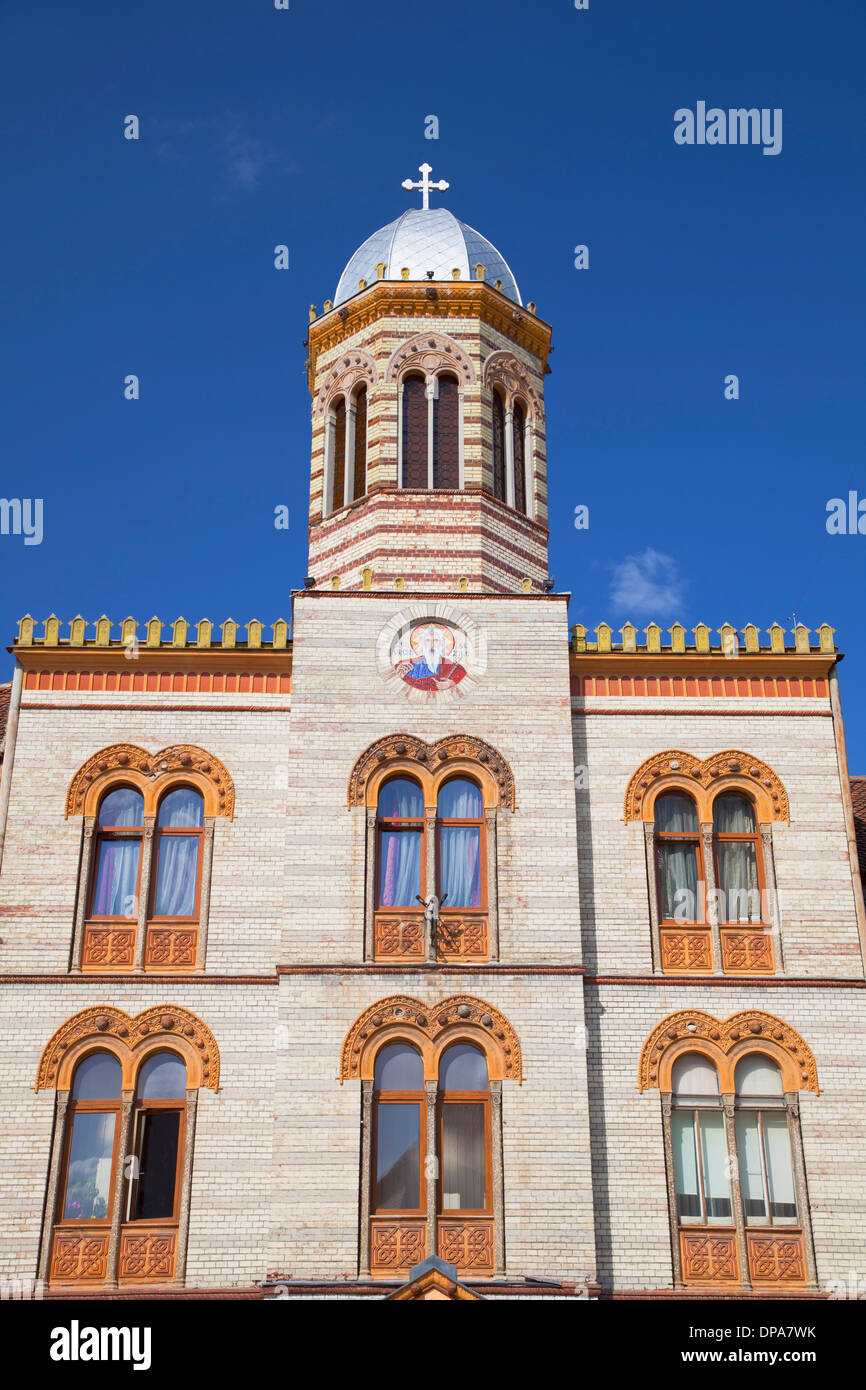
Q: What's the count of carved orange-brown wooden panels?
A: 12